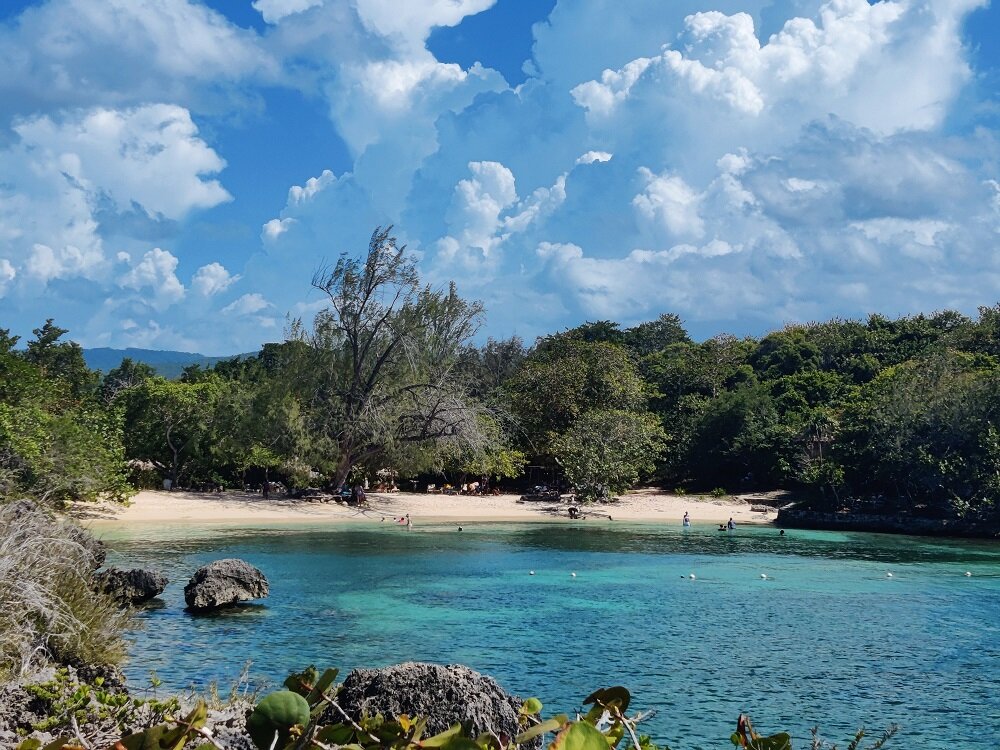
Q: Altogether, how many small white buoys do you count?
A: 6